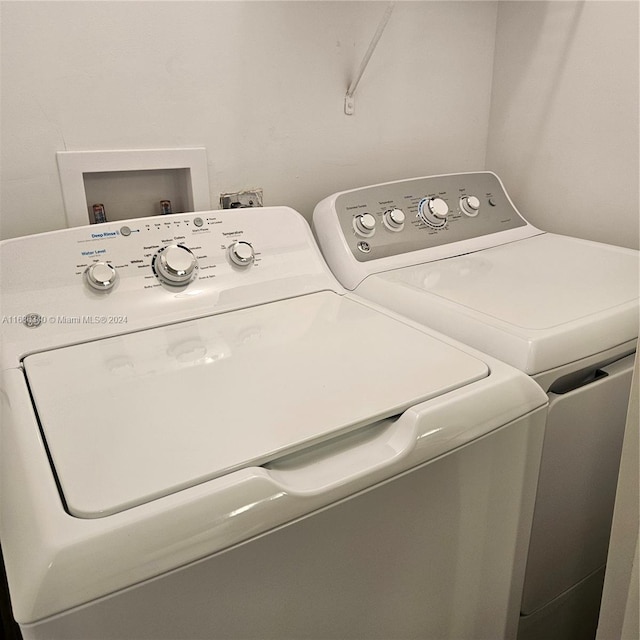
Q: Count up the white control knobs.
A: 7